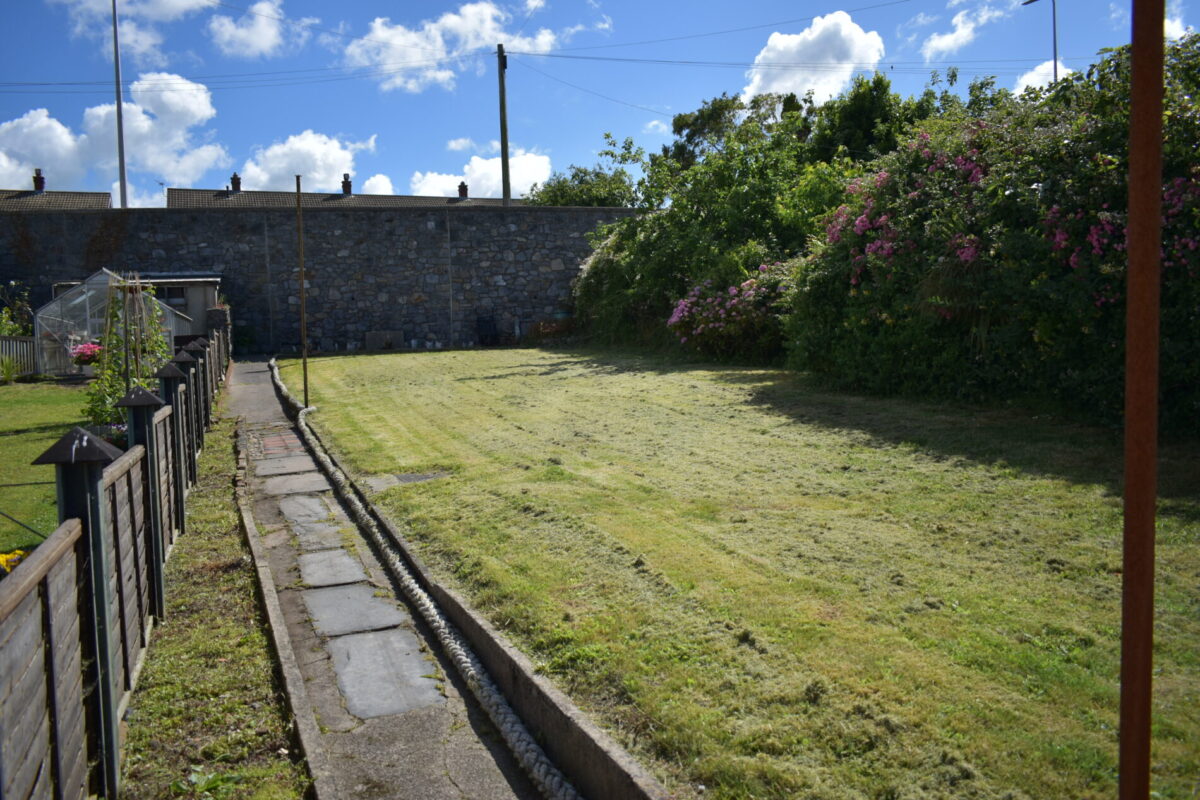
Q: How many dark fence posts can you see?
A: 6